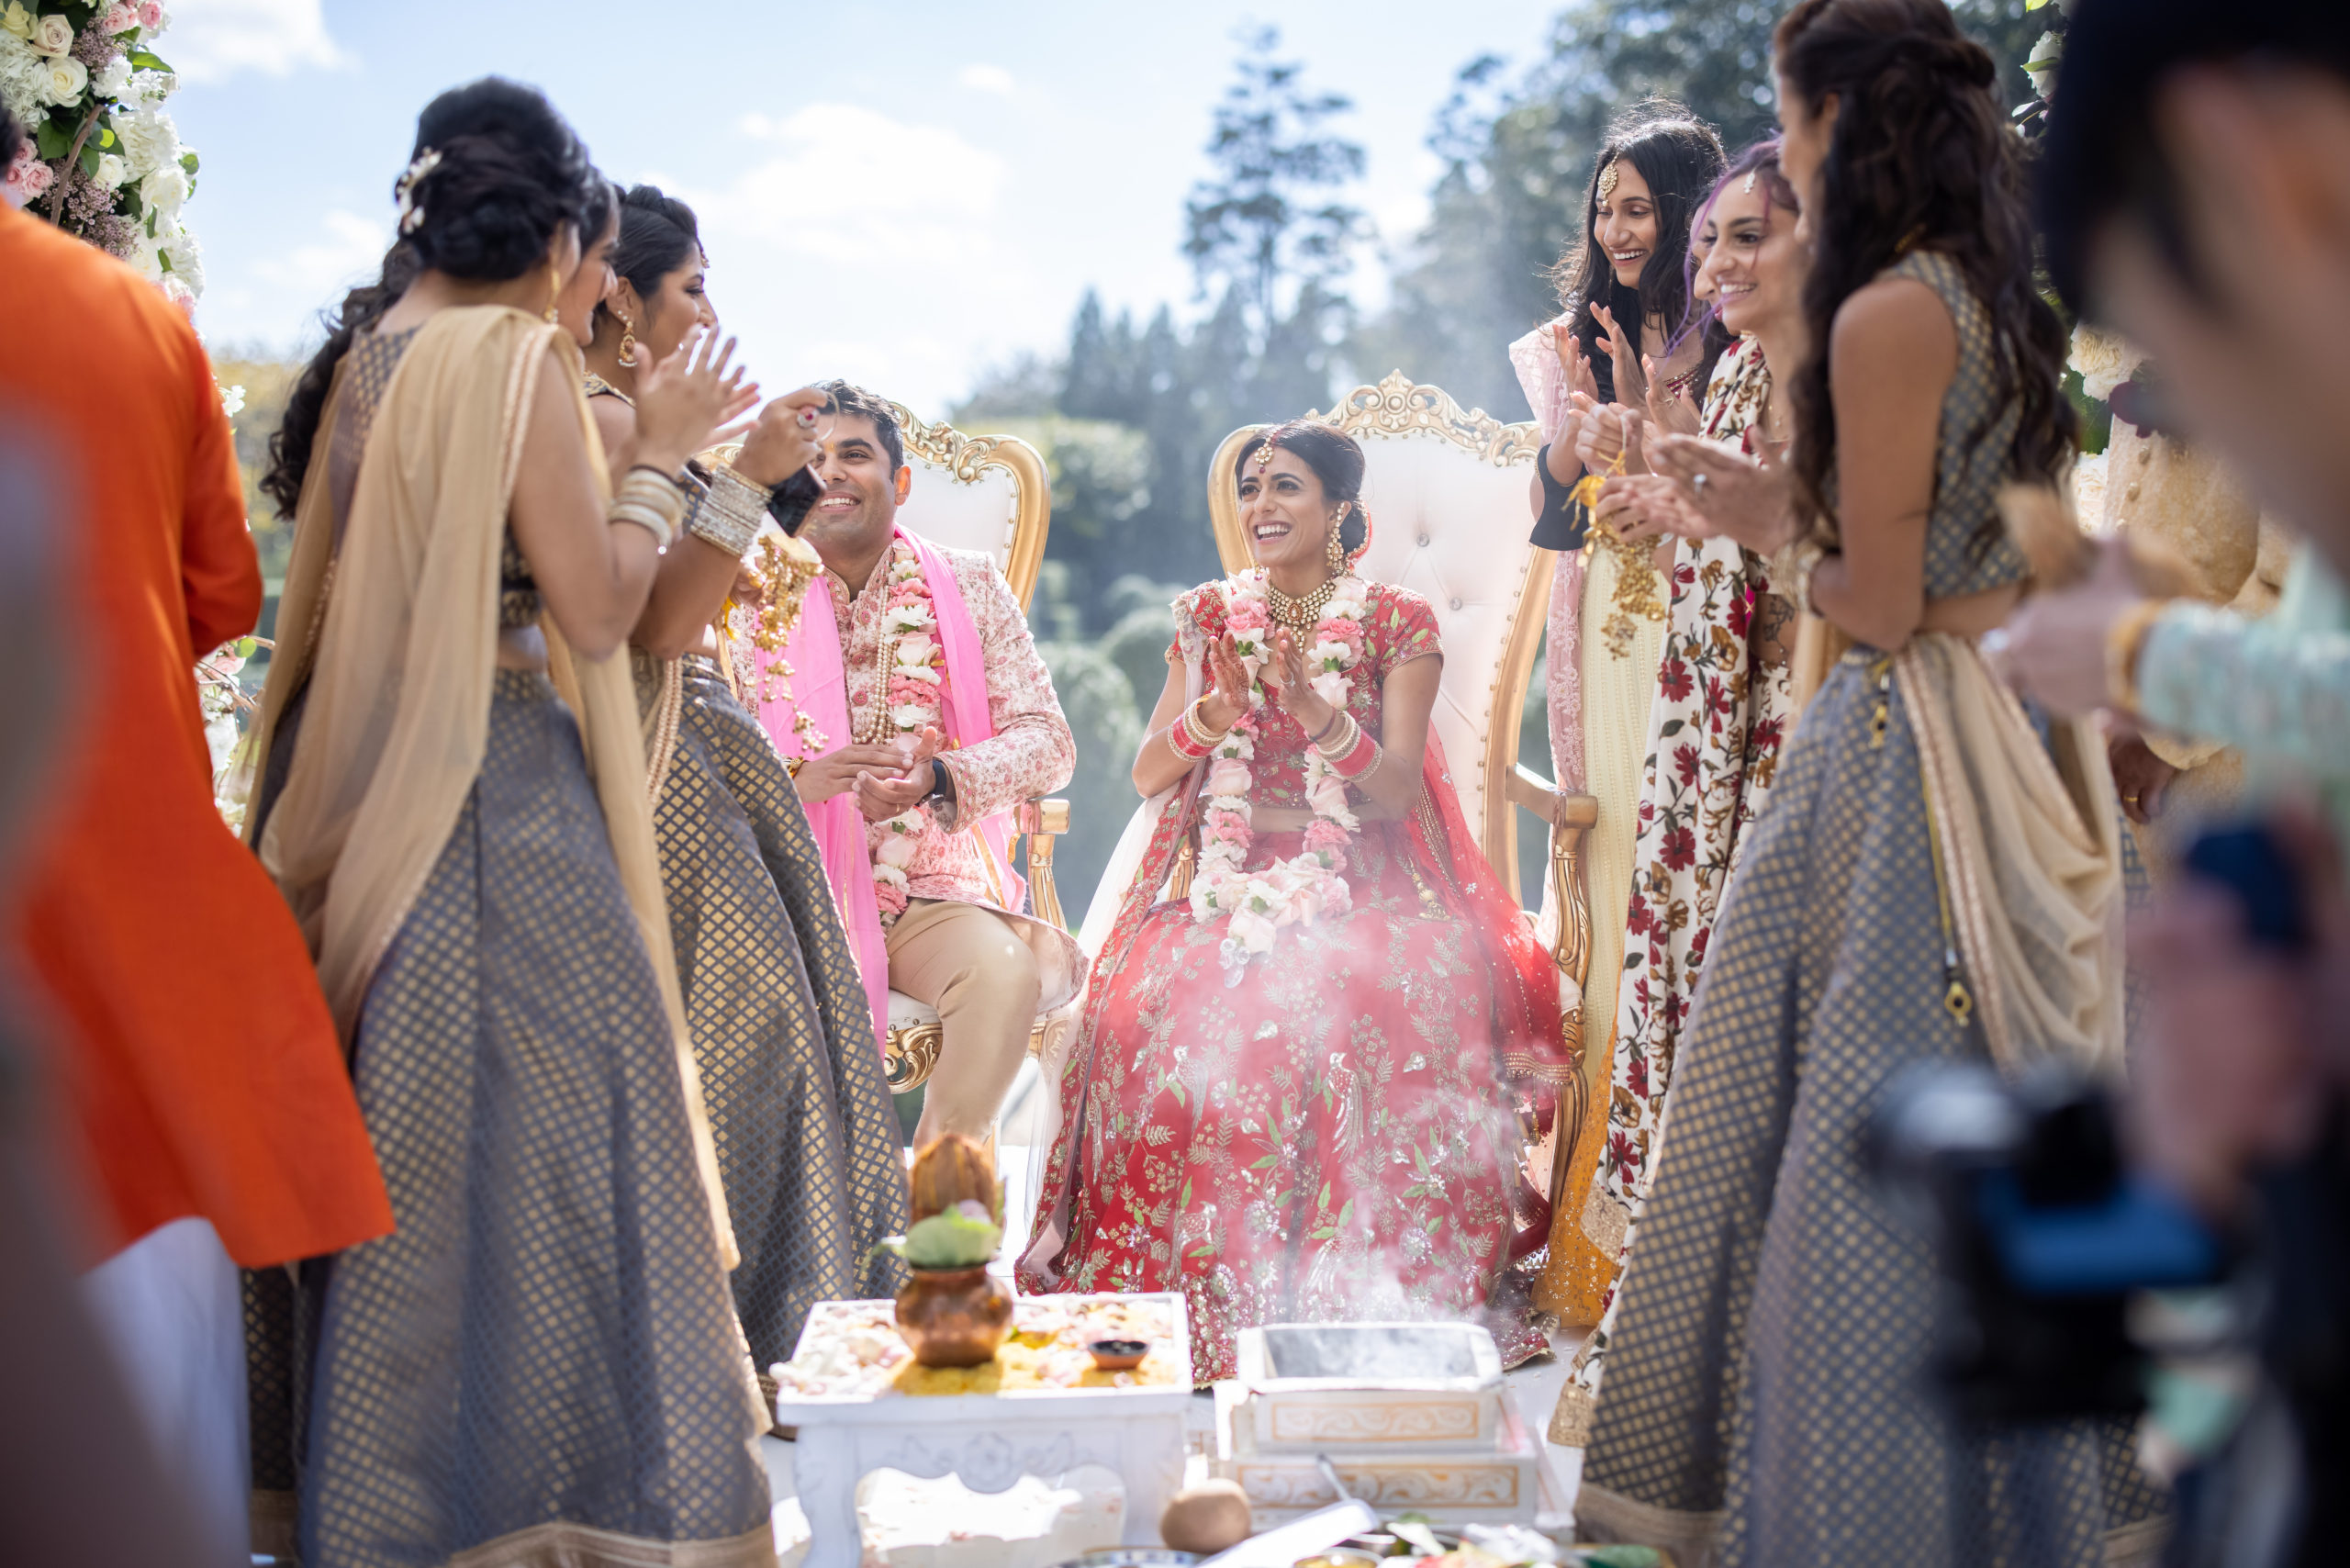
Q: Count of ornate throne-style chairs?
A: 2